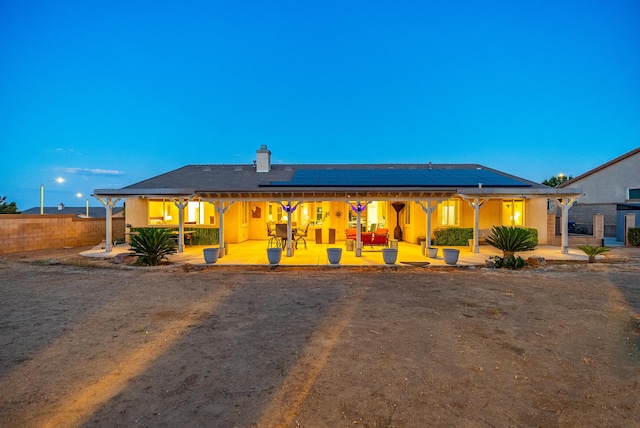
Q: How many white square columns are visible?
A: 8